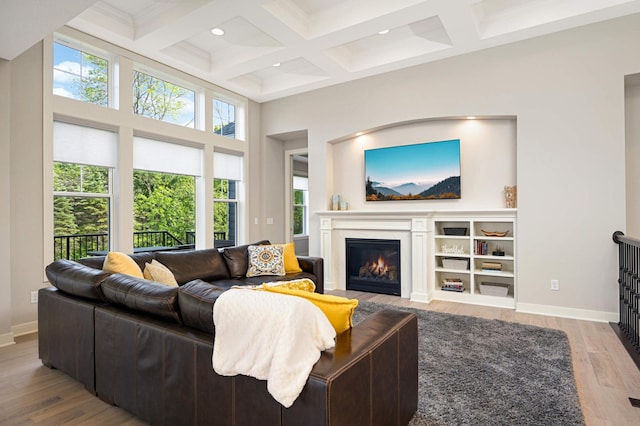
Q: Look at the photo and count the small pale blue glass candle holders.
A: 2